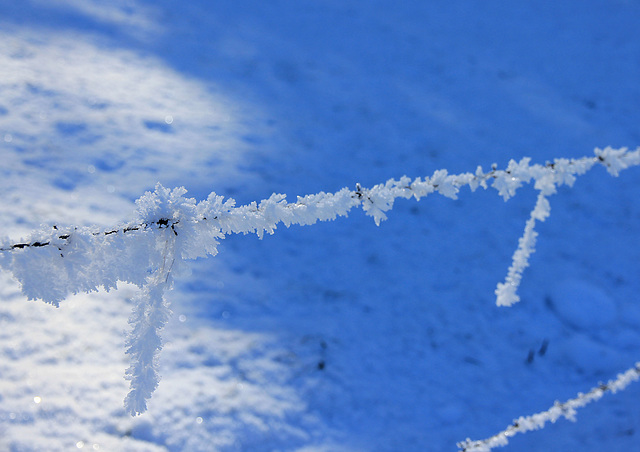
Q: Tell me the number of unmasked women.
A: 0